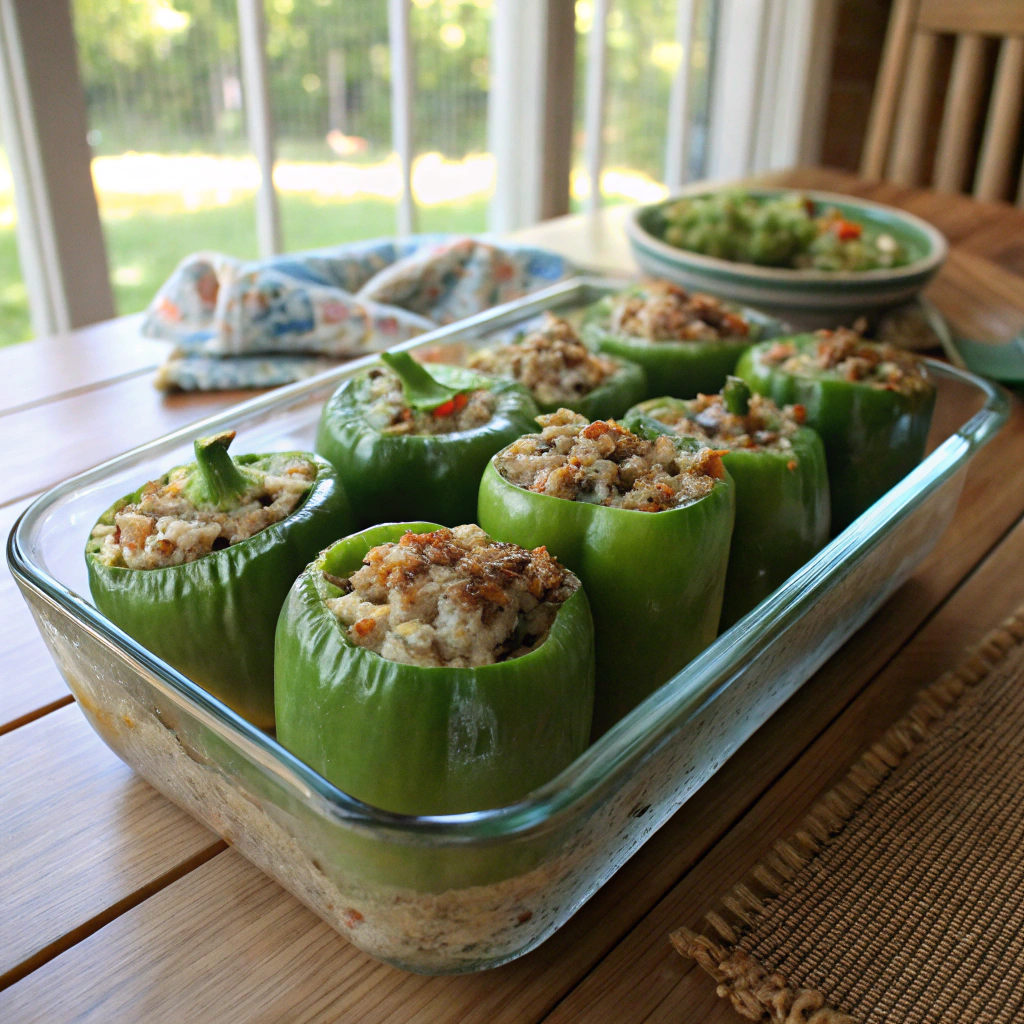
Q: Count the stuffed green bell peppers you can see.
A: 8